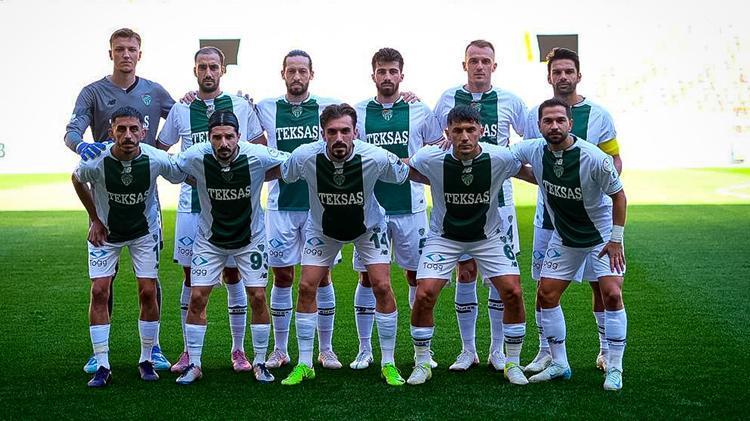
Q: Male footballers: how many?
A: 11